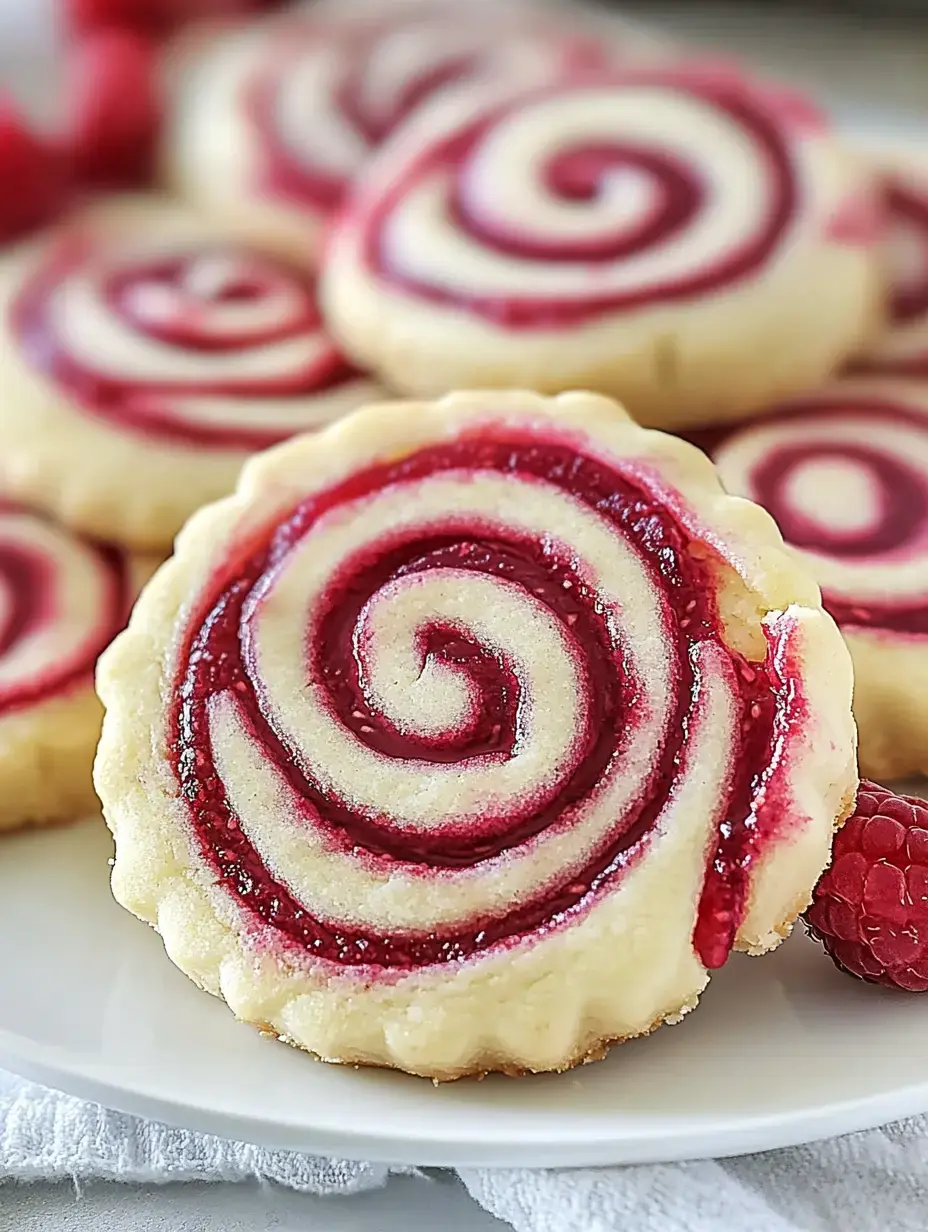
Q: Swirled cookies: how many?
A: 7